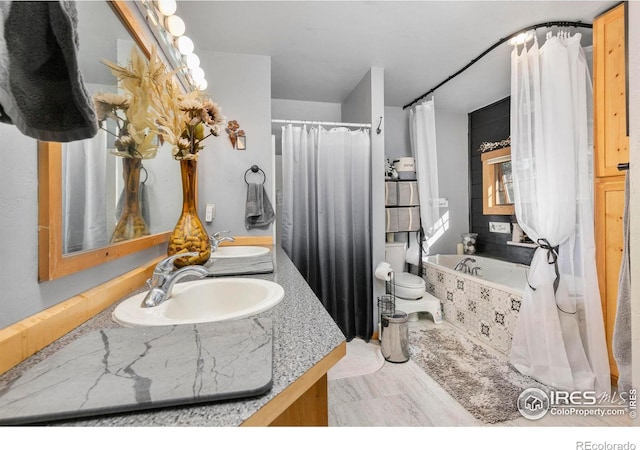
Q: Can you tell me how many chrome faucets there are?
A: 3